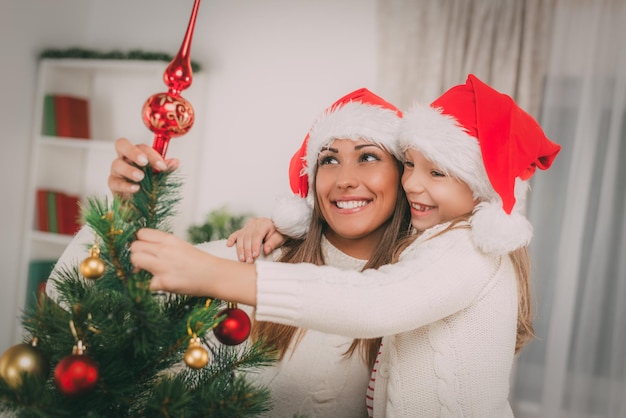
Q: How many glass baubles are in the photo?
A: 5